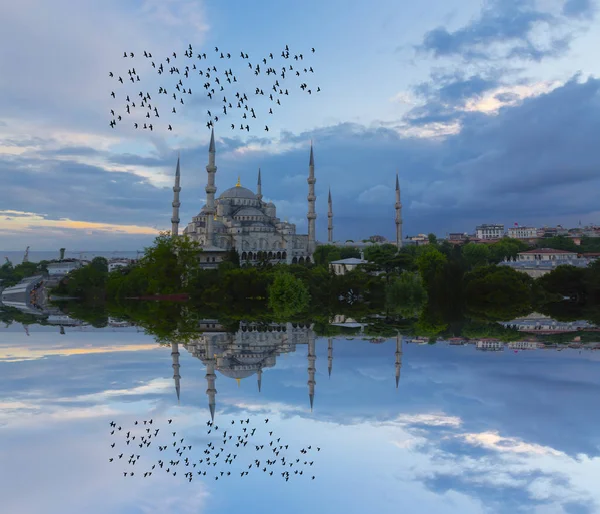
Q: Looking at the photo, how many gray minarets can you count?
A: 6